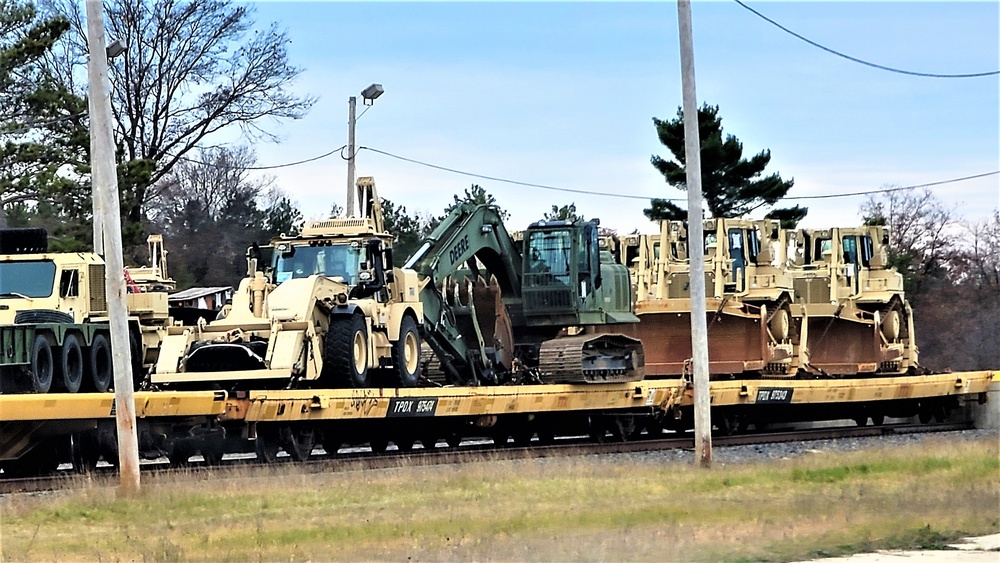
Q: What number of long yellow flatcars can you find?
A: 3